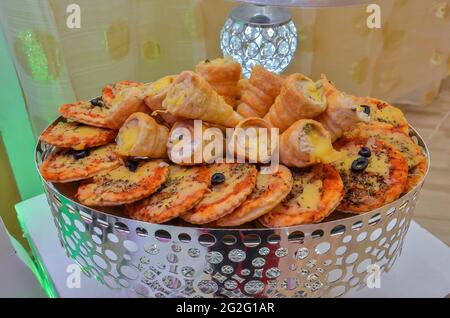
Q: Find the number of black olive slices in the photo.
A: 7